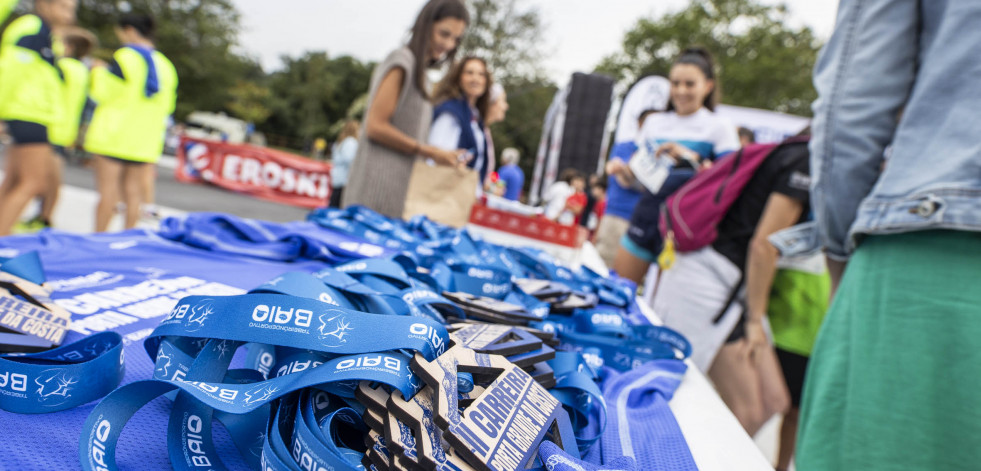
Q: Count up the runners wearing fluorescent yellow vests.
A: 3